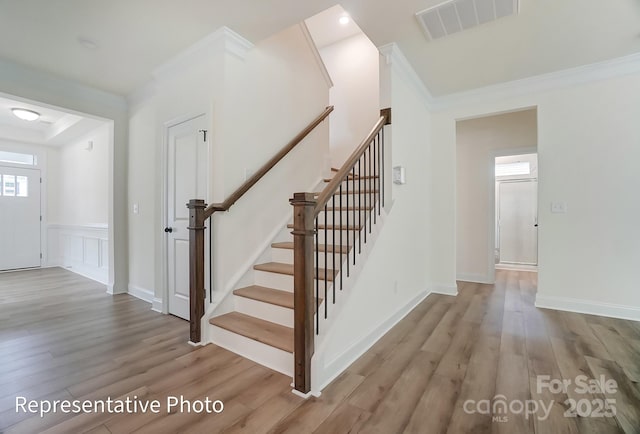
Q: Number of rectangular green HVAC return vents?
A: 0